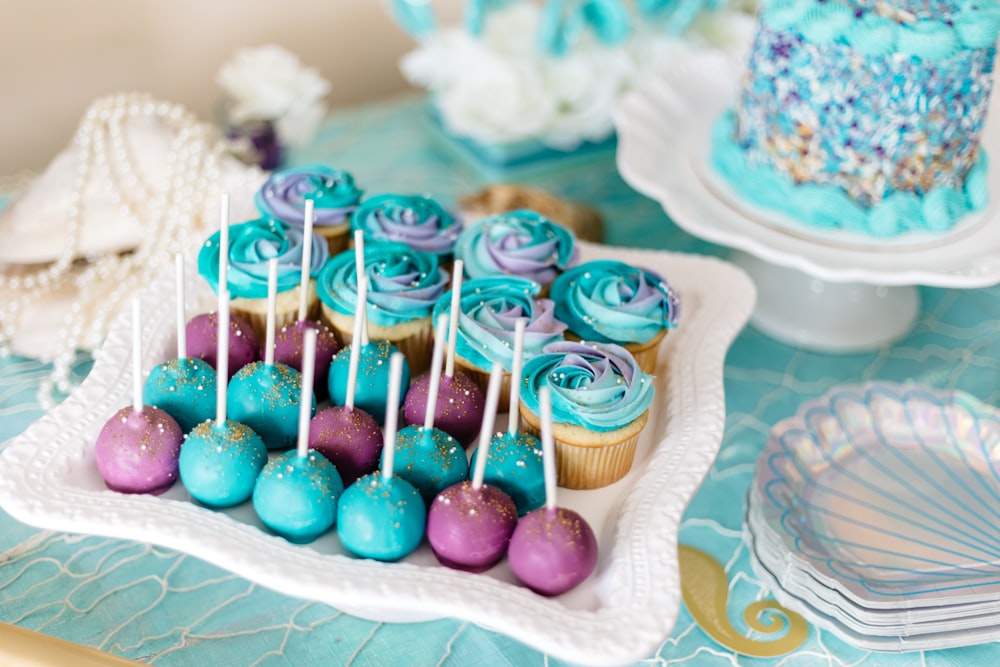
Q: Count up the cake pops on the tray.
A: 15